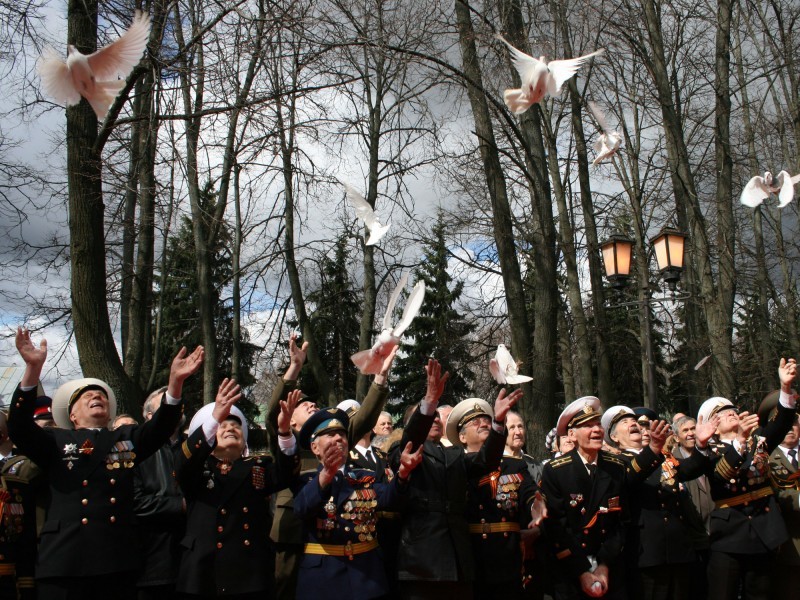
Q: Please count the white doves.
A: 7